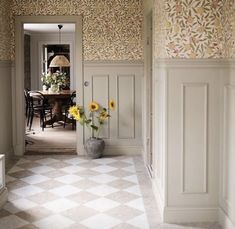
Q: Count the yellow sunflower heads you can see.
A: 4